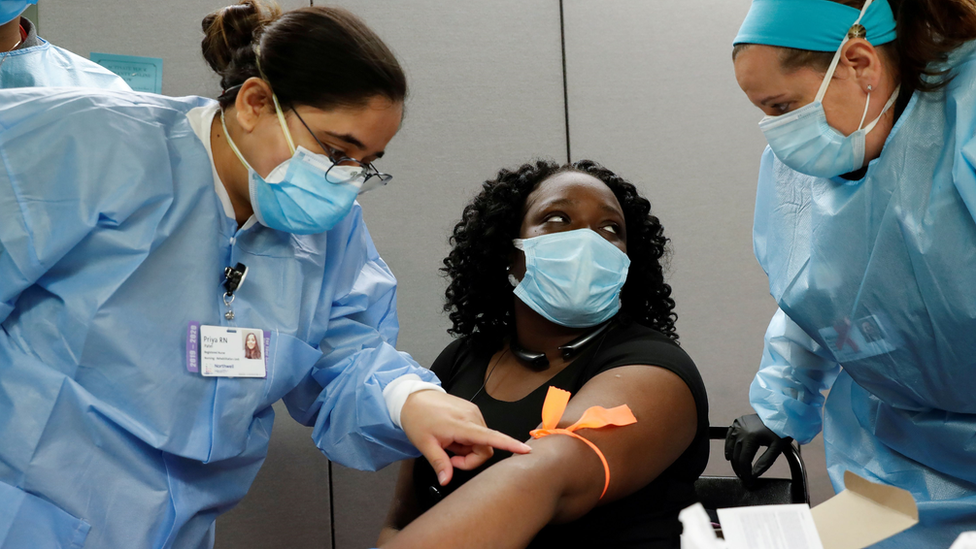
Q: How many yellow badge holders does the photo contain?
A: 0